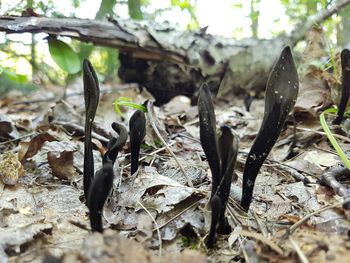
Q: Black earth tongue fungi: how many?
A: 9